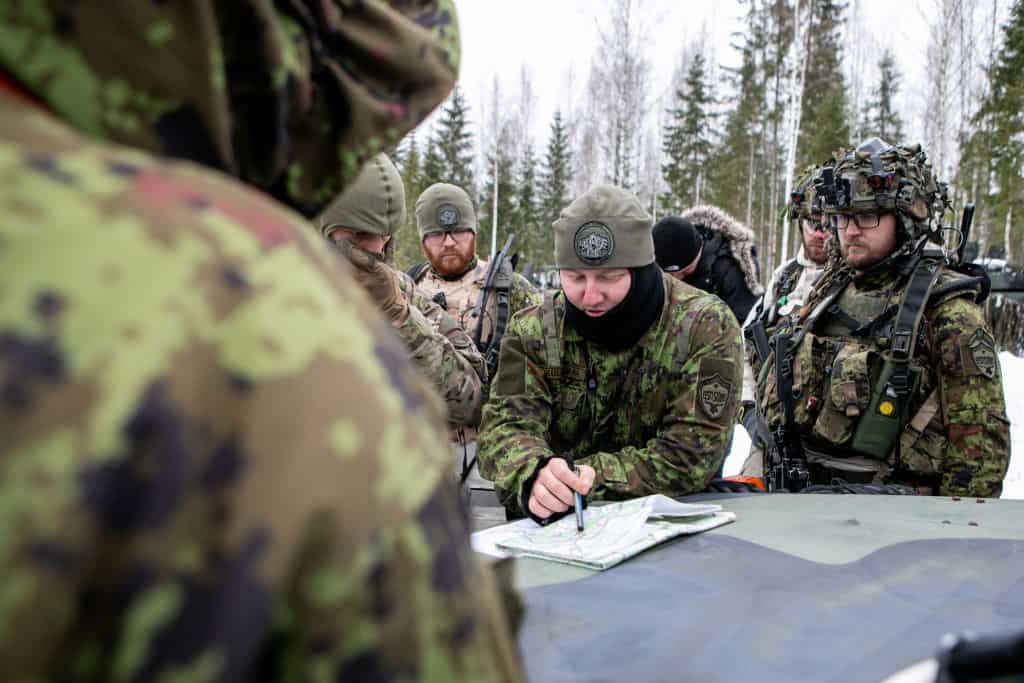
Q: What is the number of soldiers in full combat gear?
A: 2